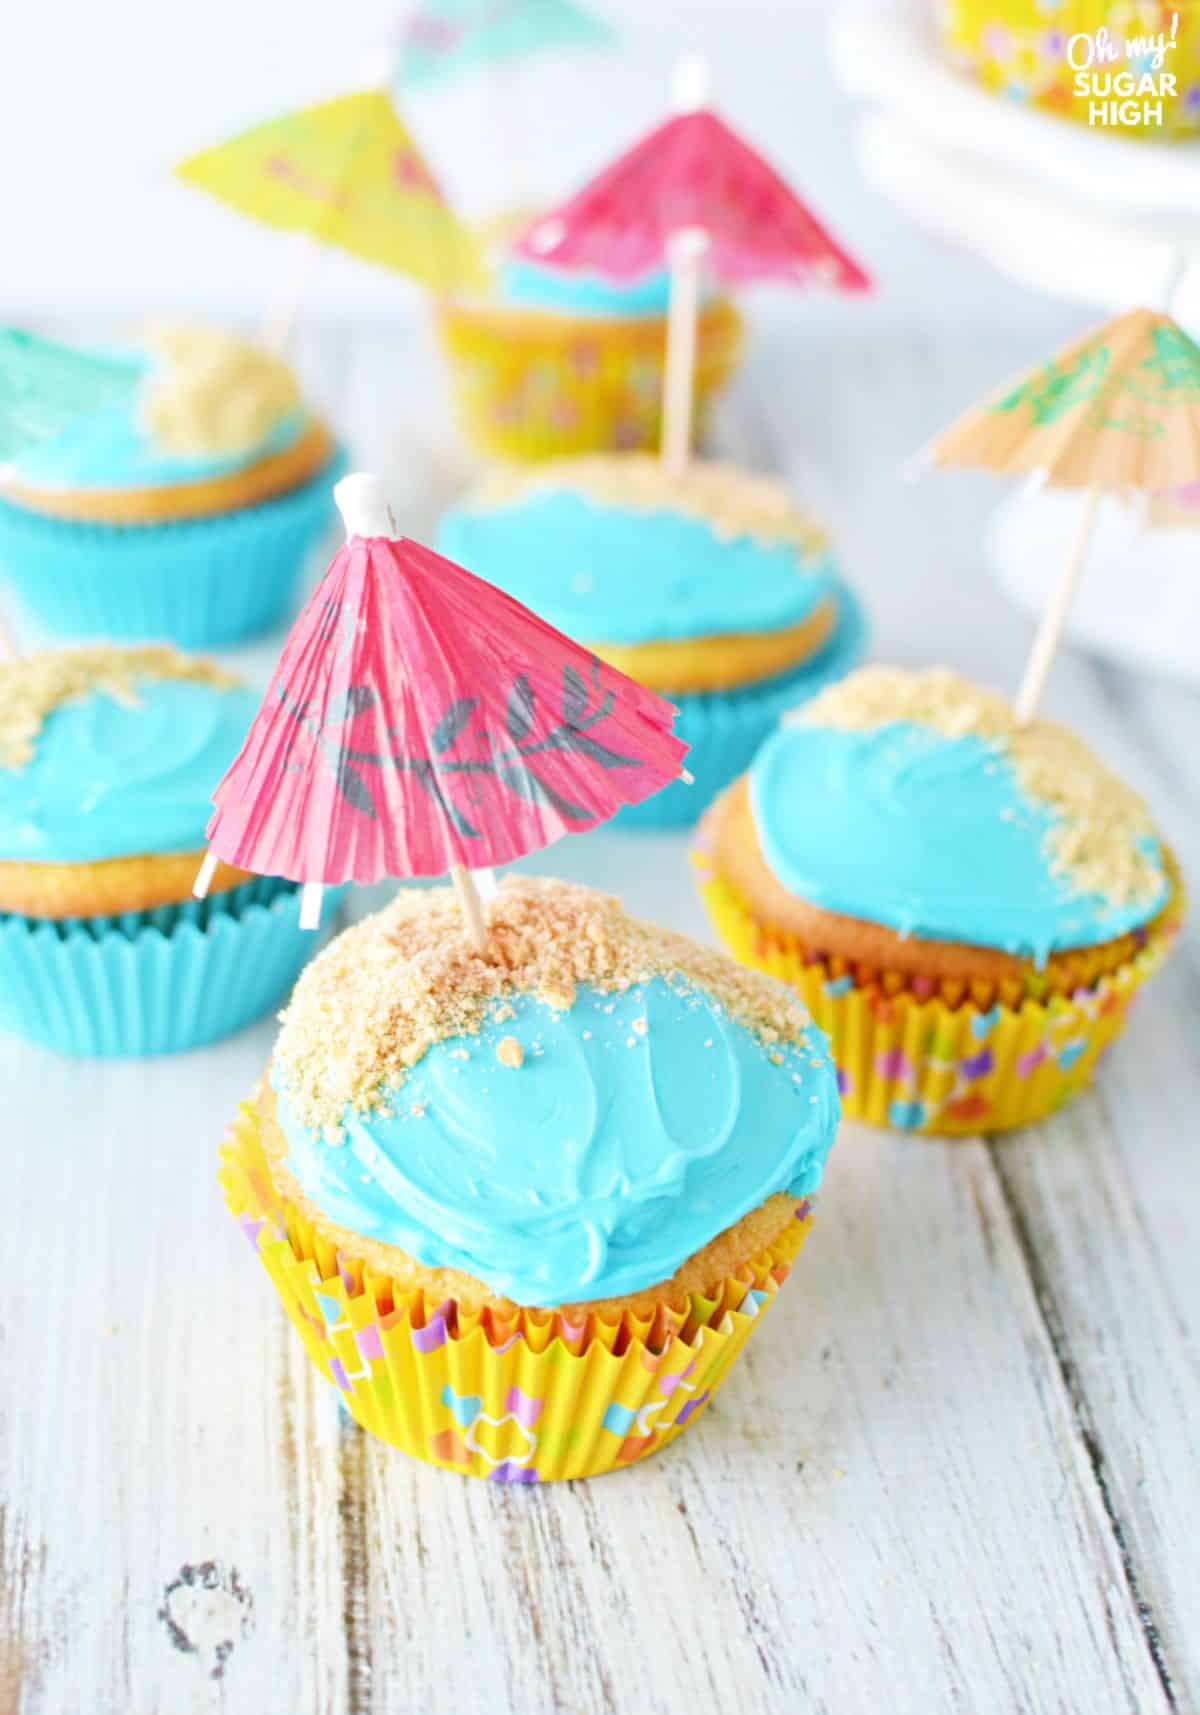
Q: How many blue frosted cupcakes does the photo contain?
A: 6